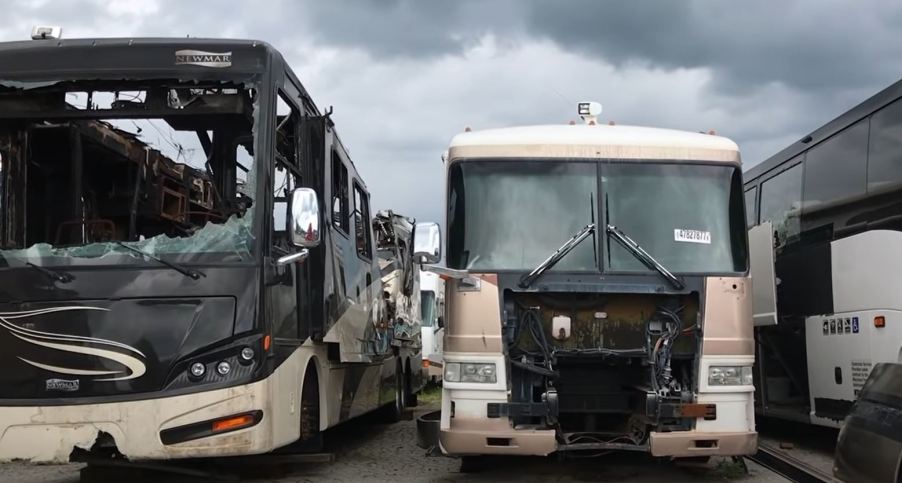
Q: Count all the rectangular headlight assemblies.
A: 2